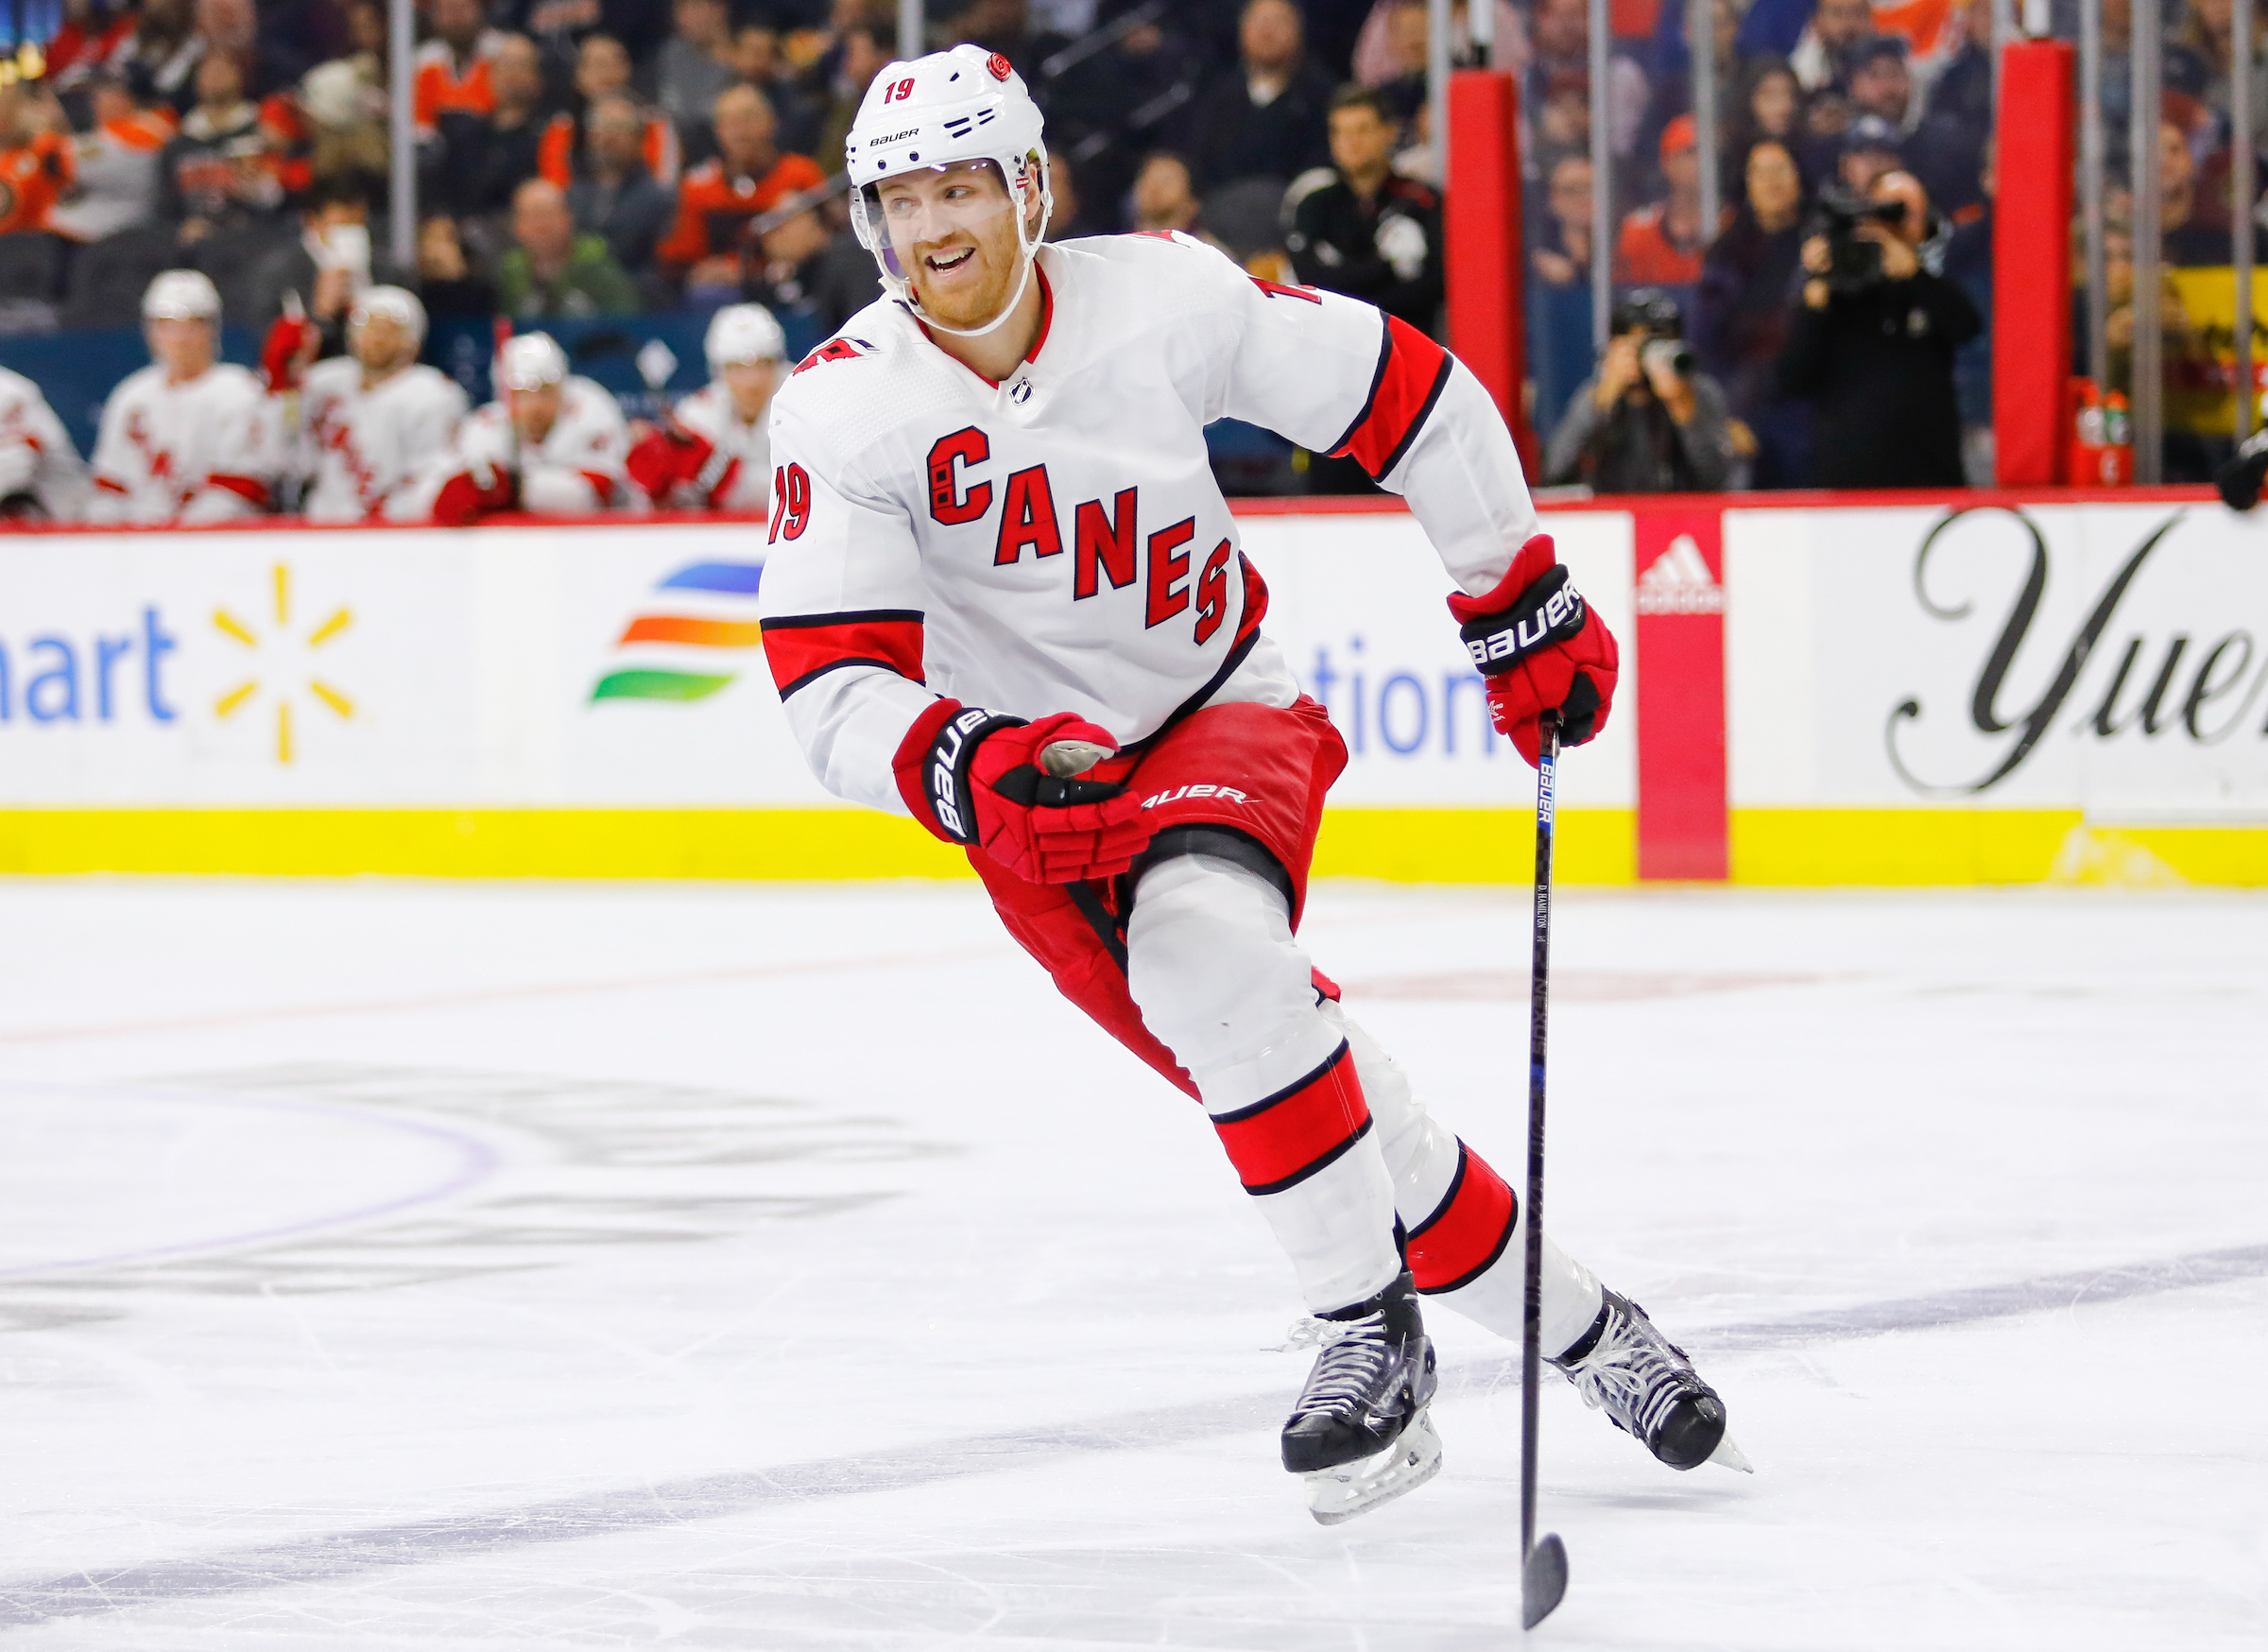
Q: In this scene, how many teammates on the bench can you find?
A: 5